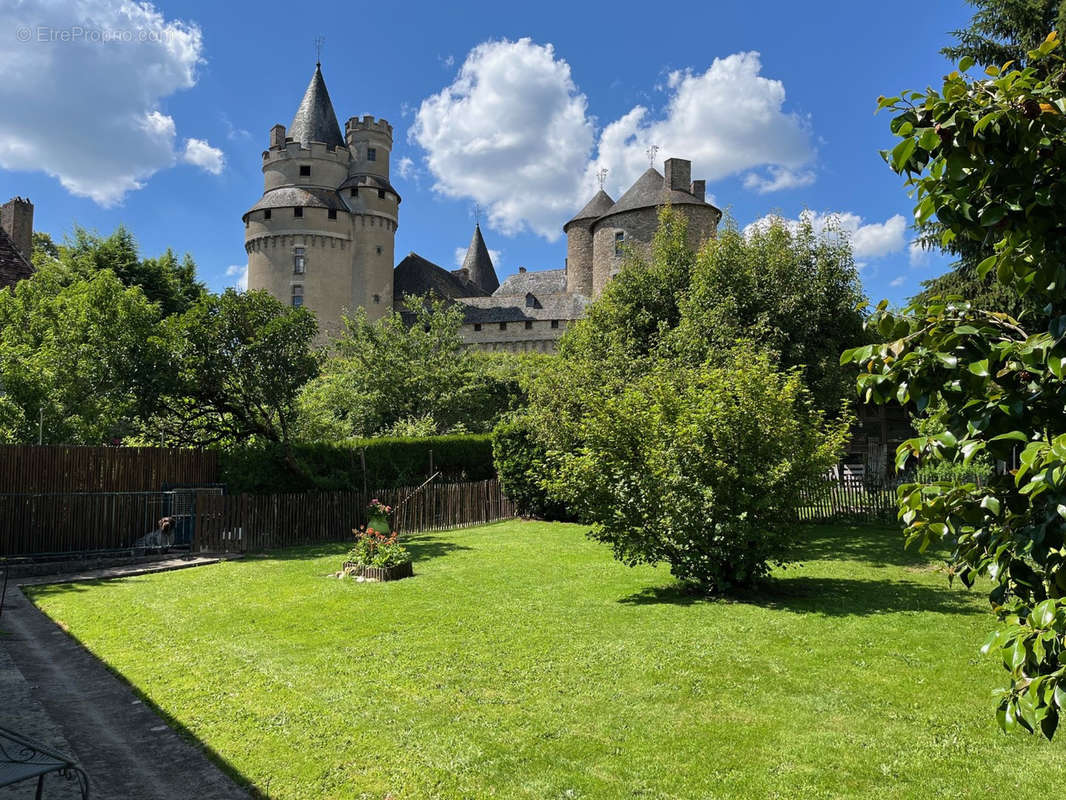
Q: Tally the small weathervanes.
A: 4